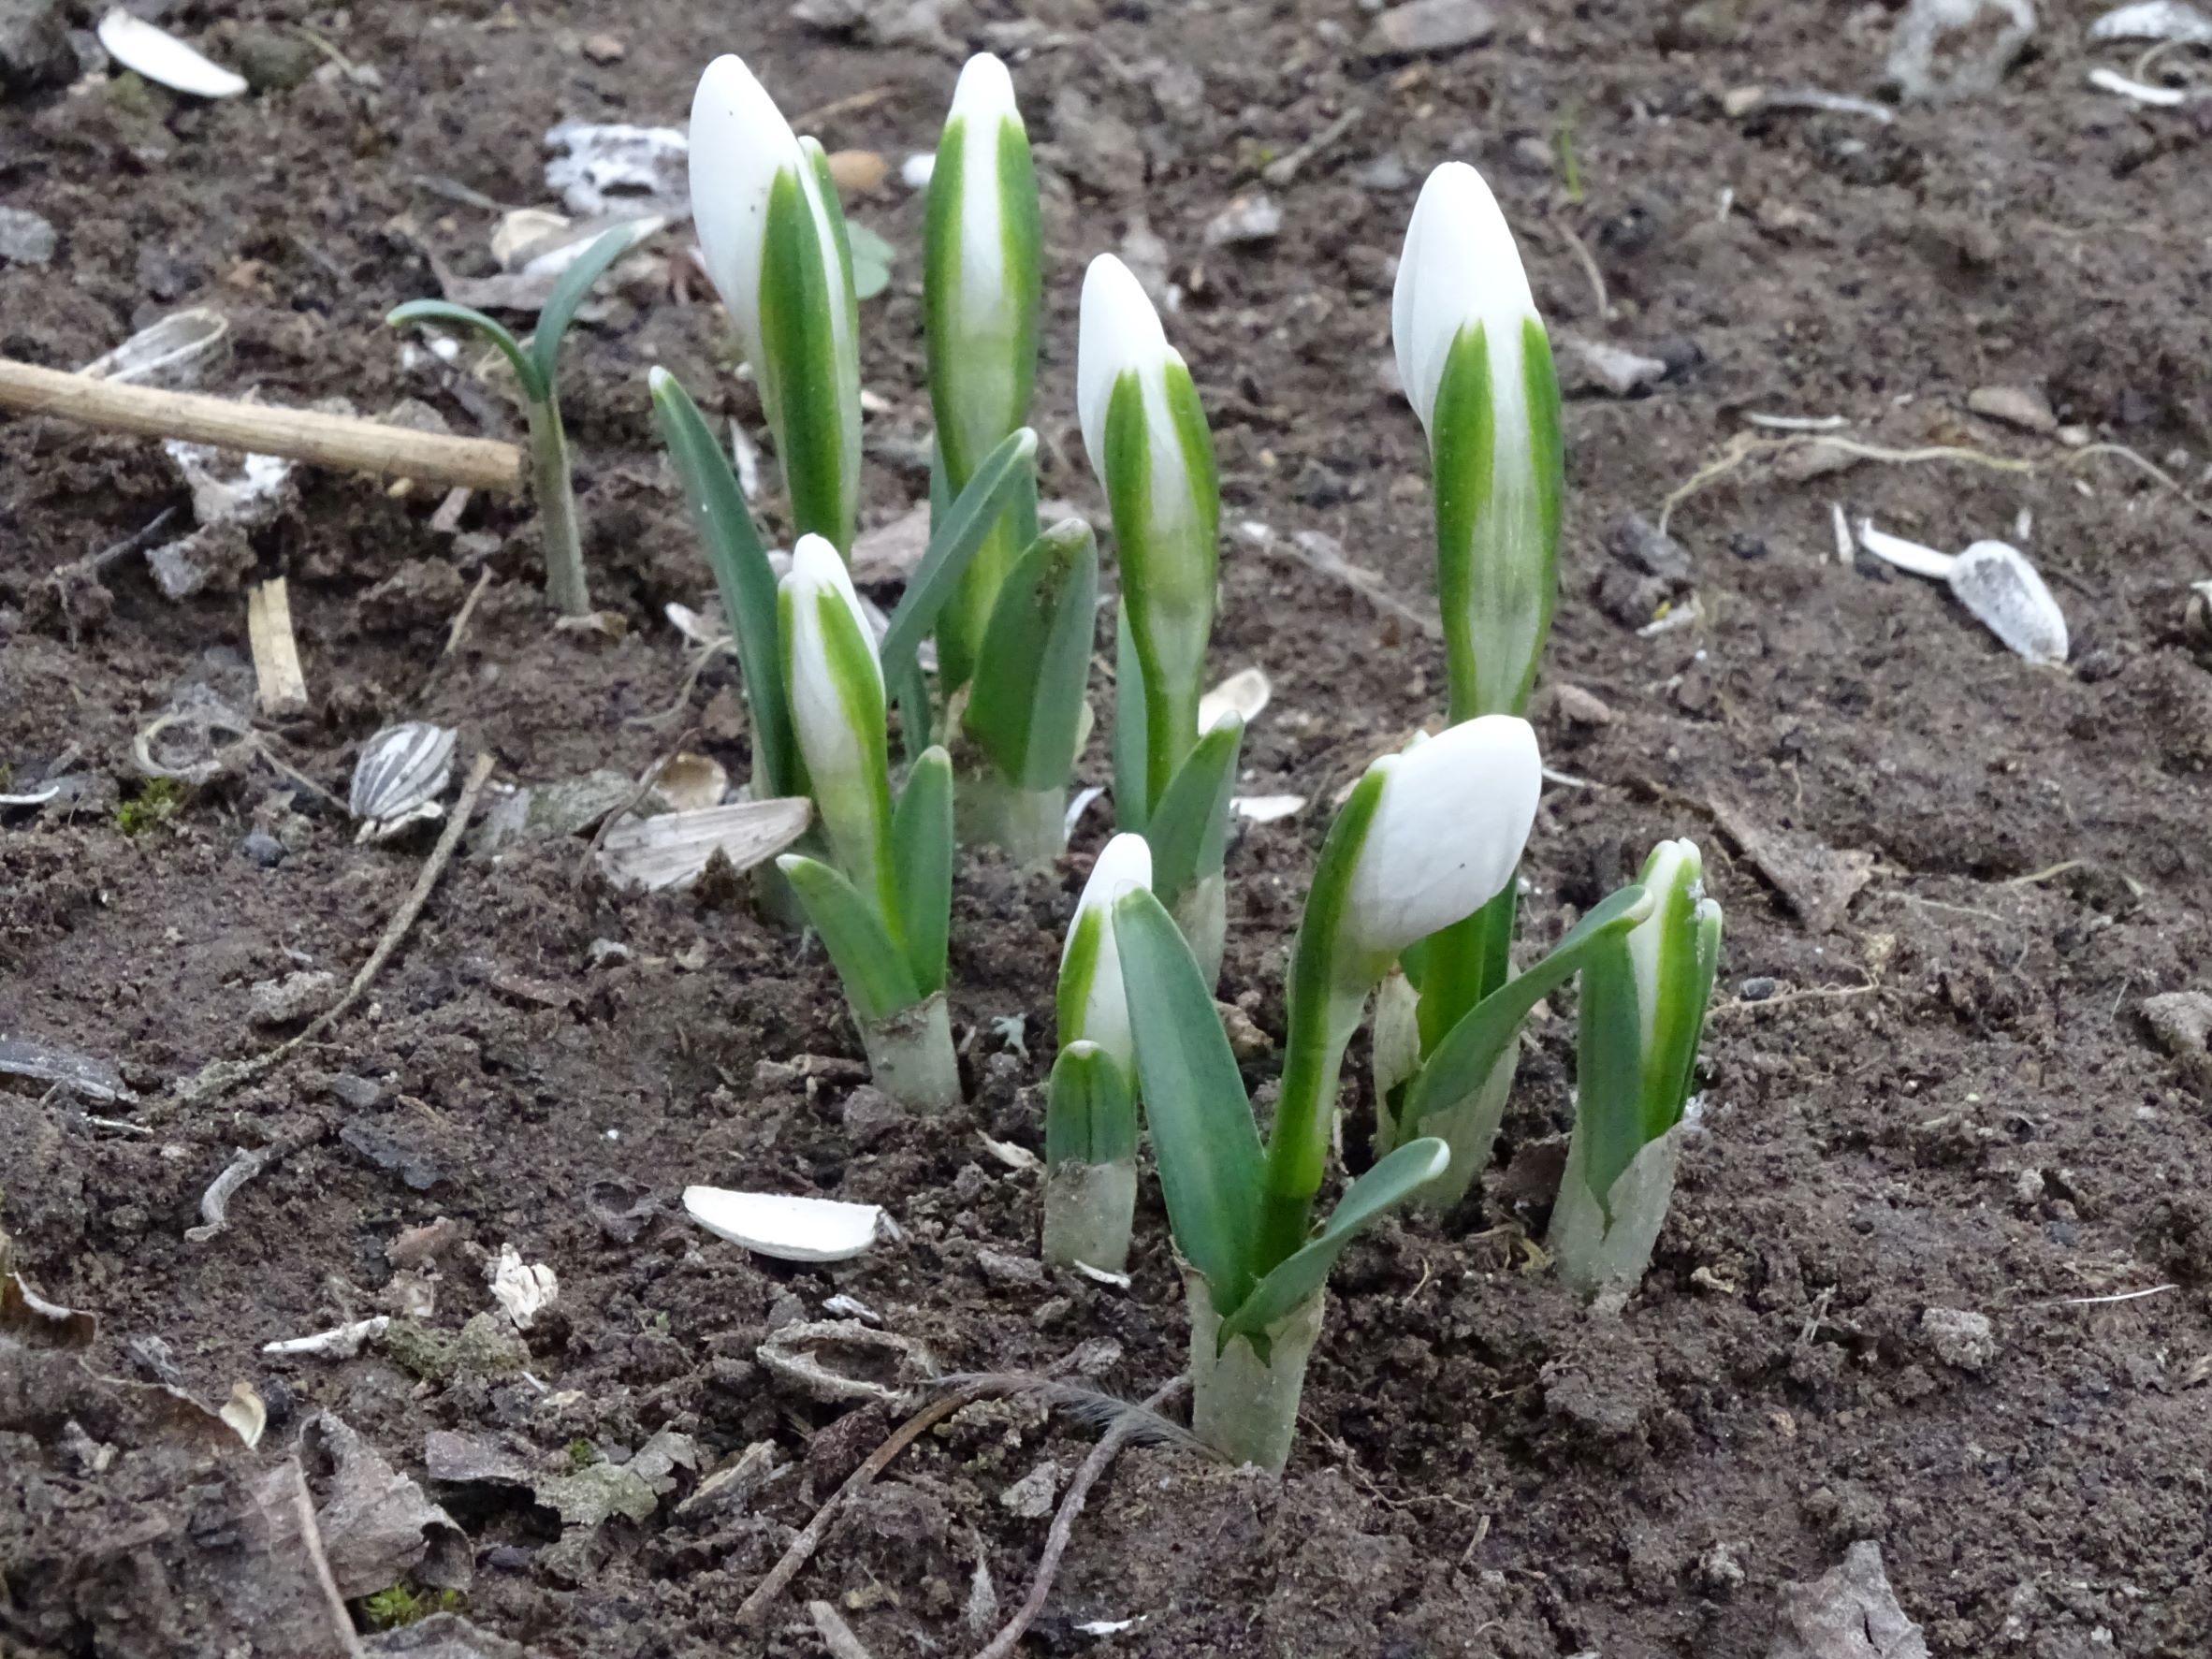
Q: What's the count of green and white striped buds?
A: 8